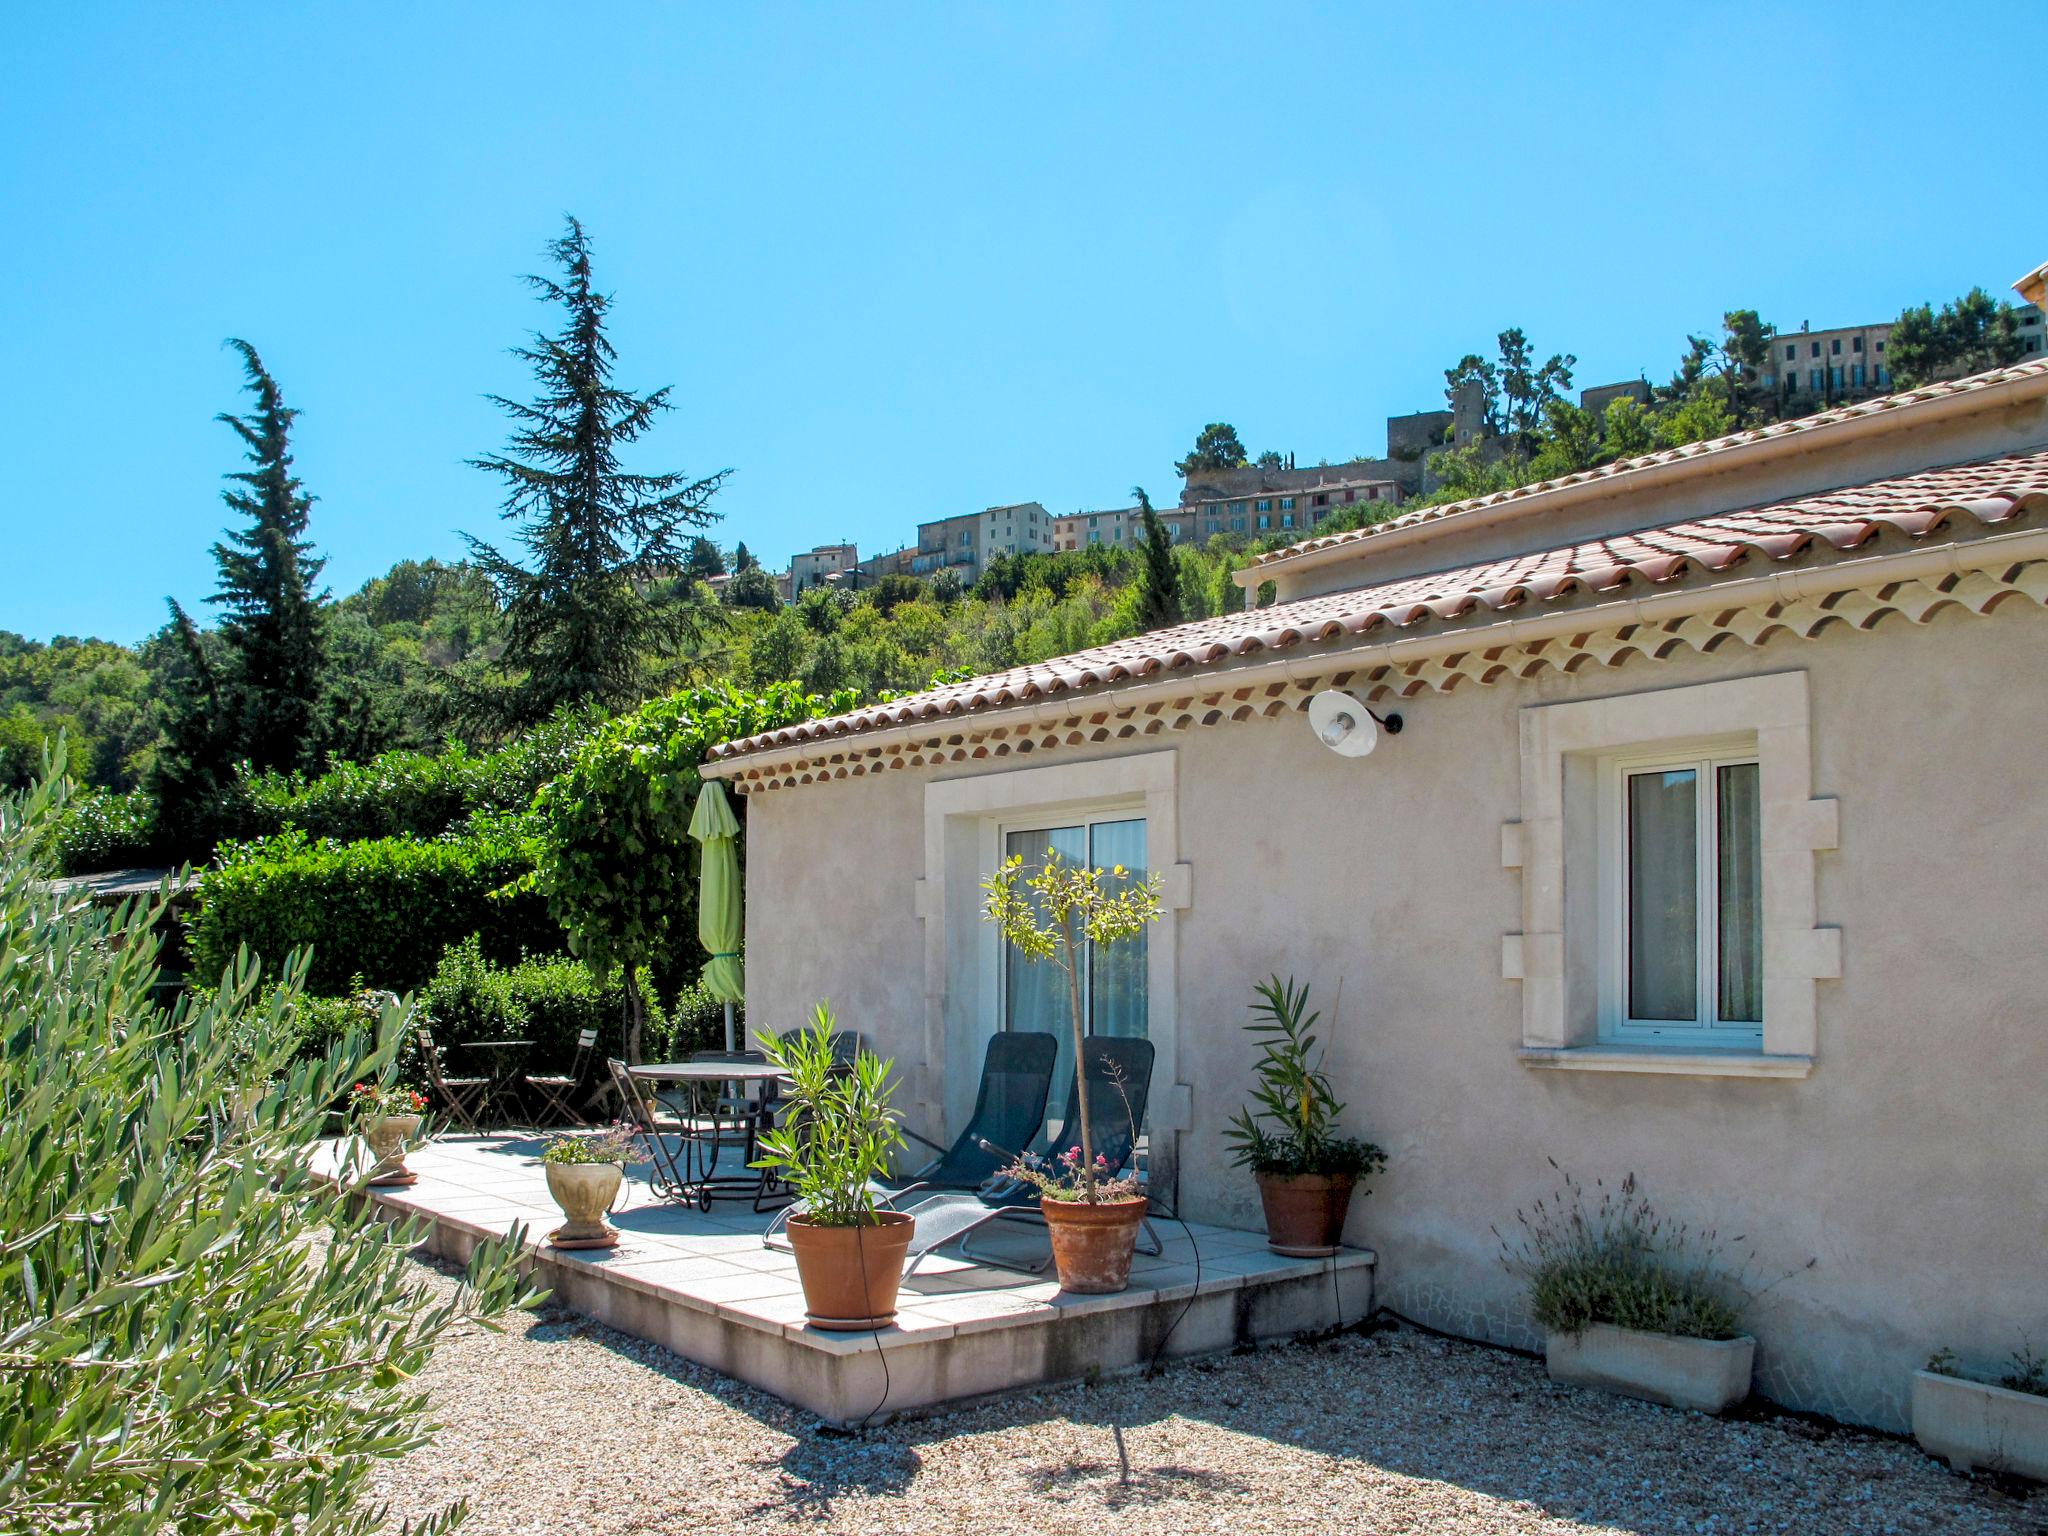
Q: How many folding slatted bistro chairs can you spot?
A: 2